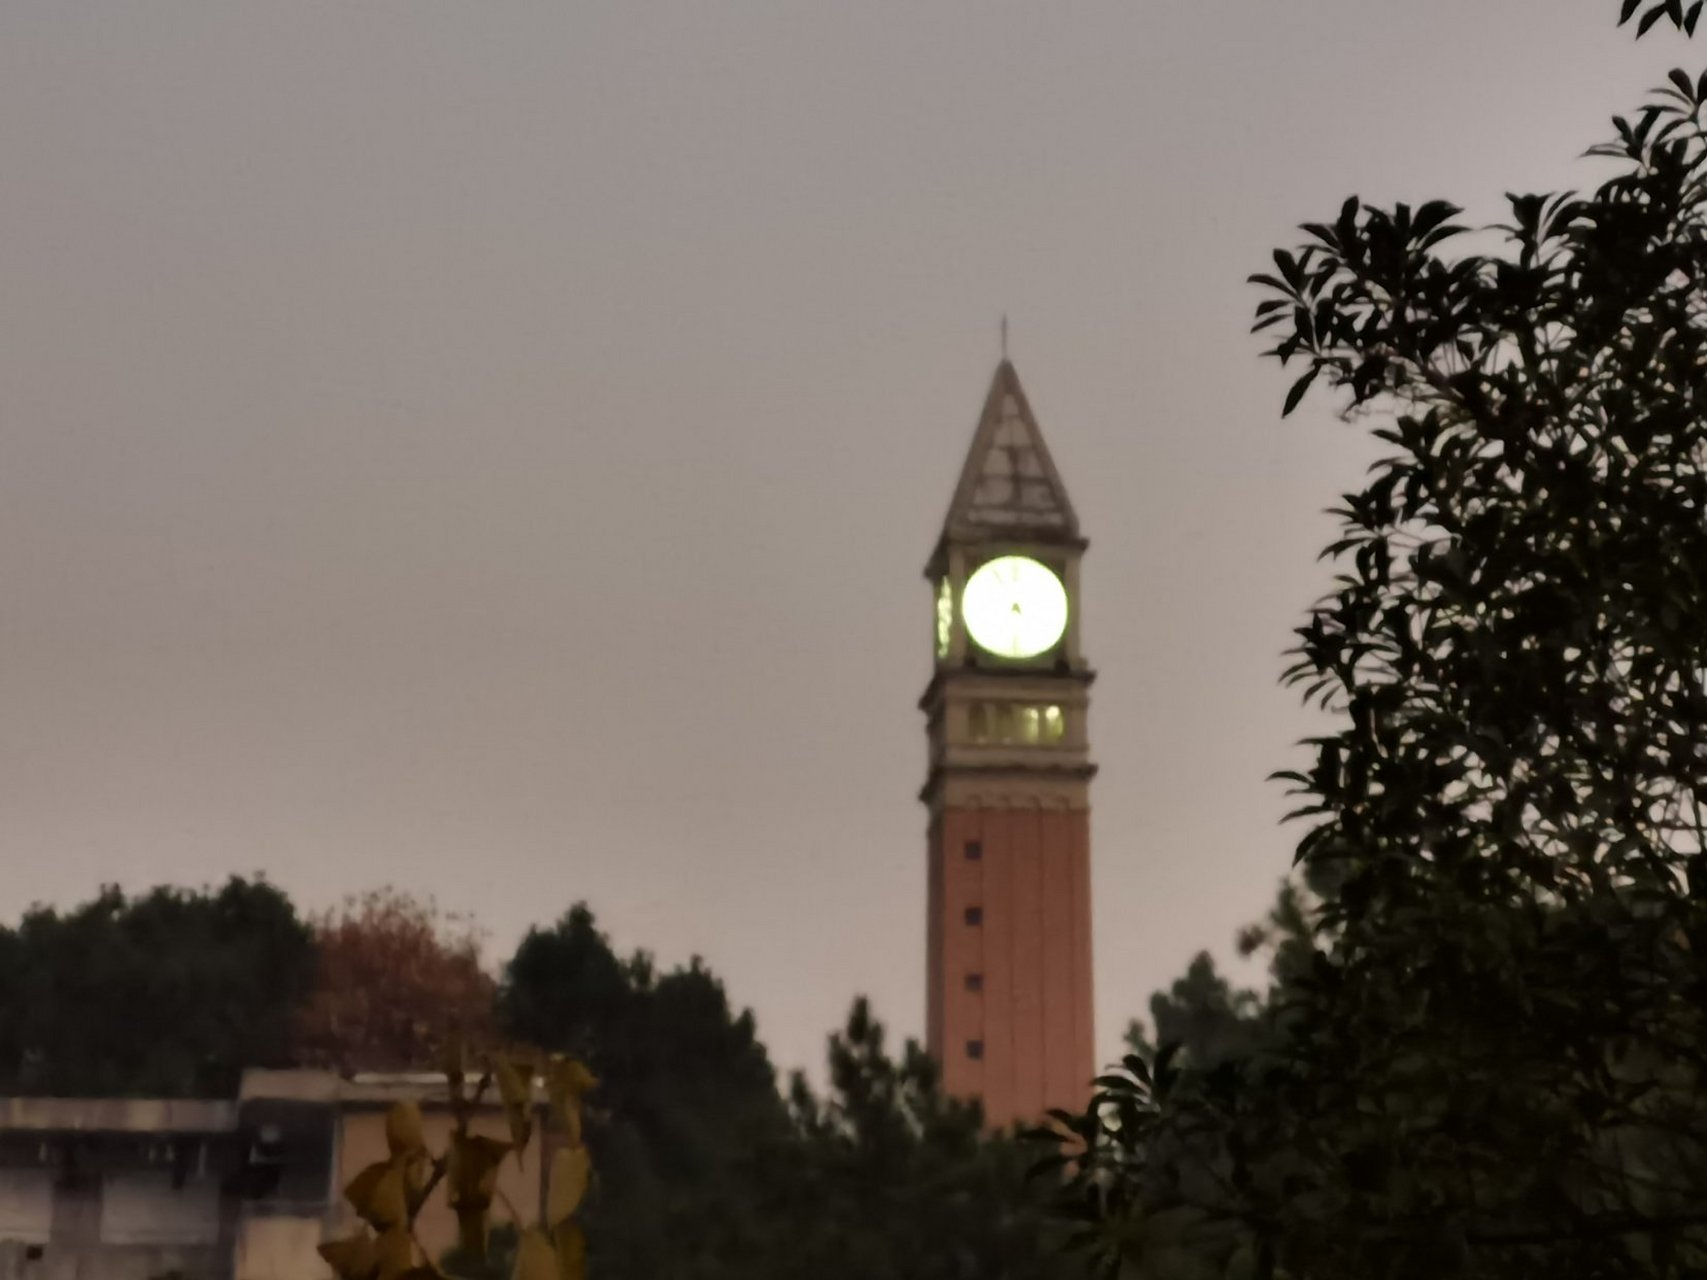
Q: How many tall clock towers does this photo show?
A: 1